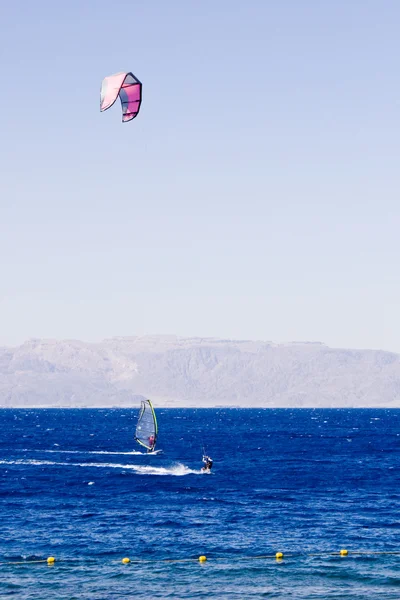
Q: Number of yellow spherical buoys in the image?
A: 5